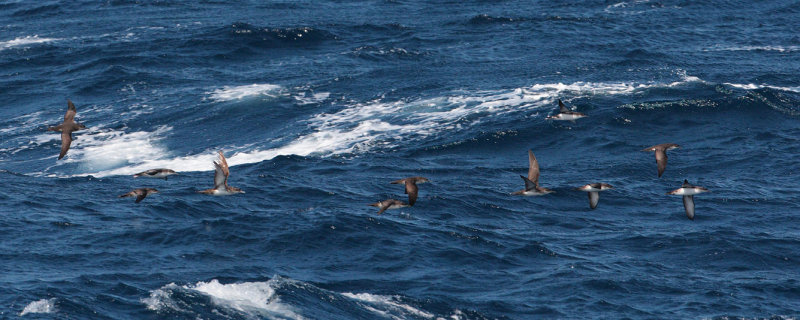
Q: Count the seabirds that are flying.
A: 11